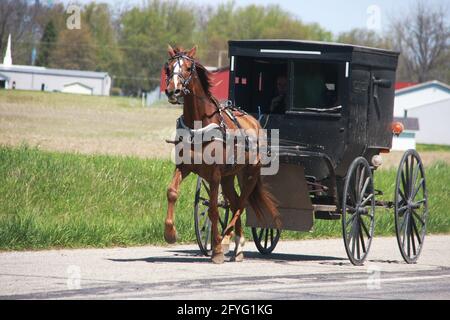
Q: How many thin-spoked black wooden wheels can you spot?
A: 4